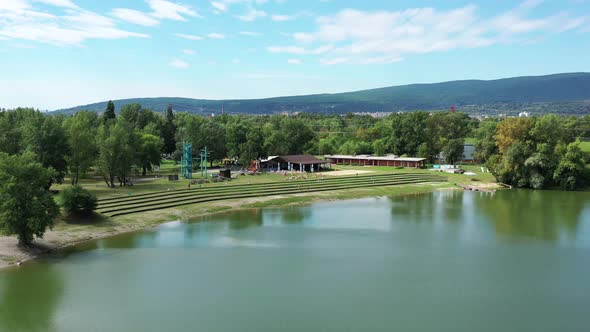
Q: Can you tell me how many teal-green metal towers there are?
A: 2